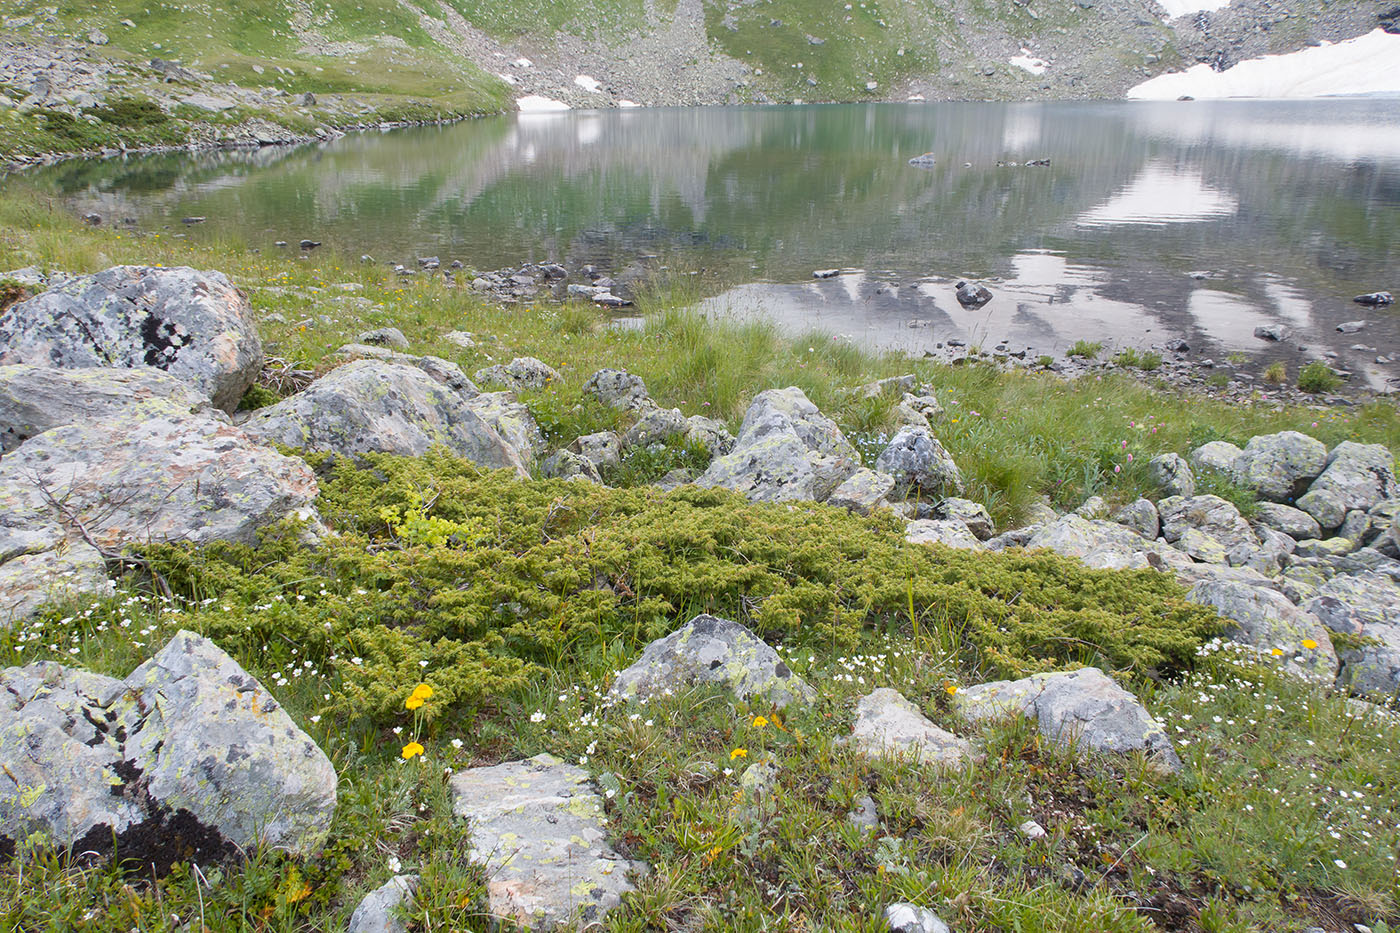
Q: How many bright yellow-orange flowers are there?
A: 8